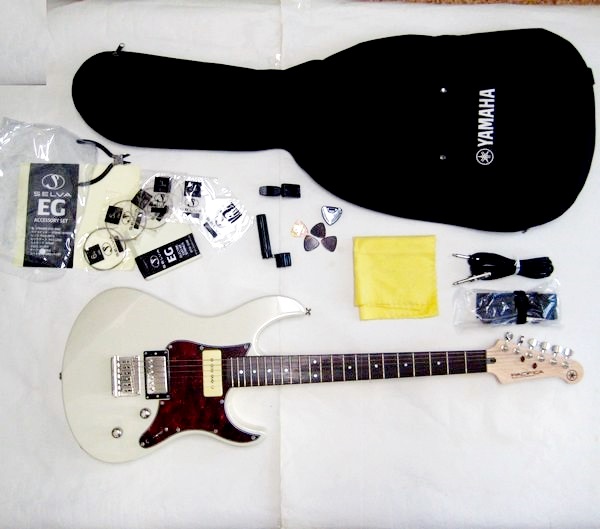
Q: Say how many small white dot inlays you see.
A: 10